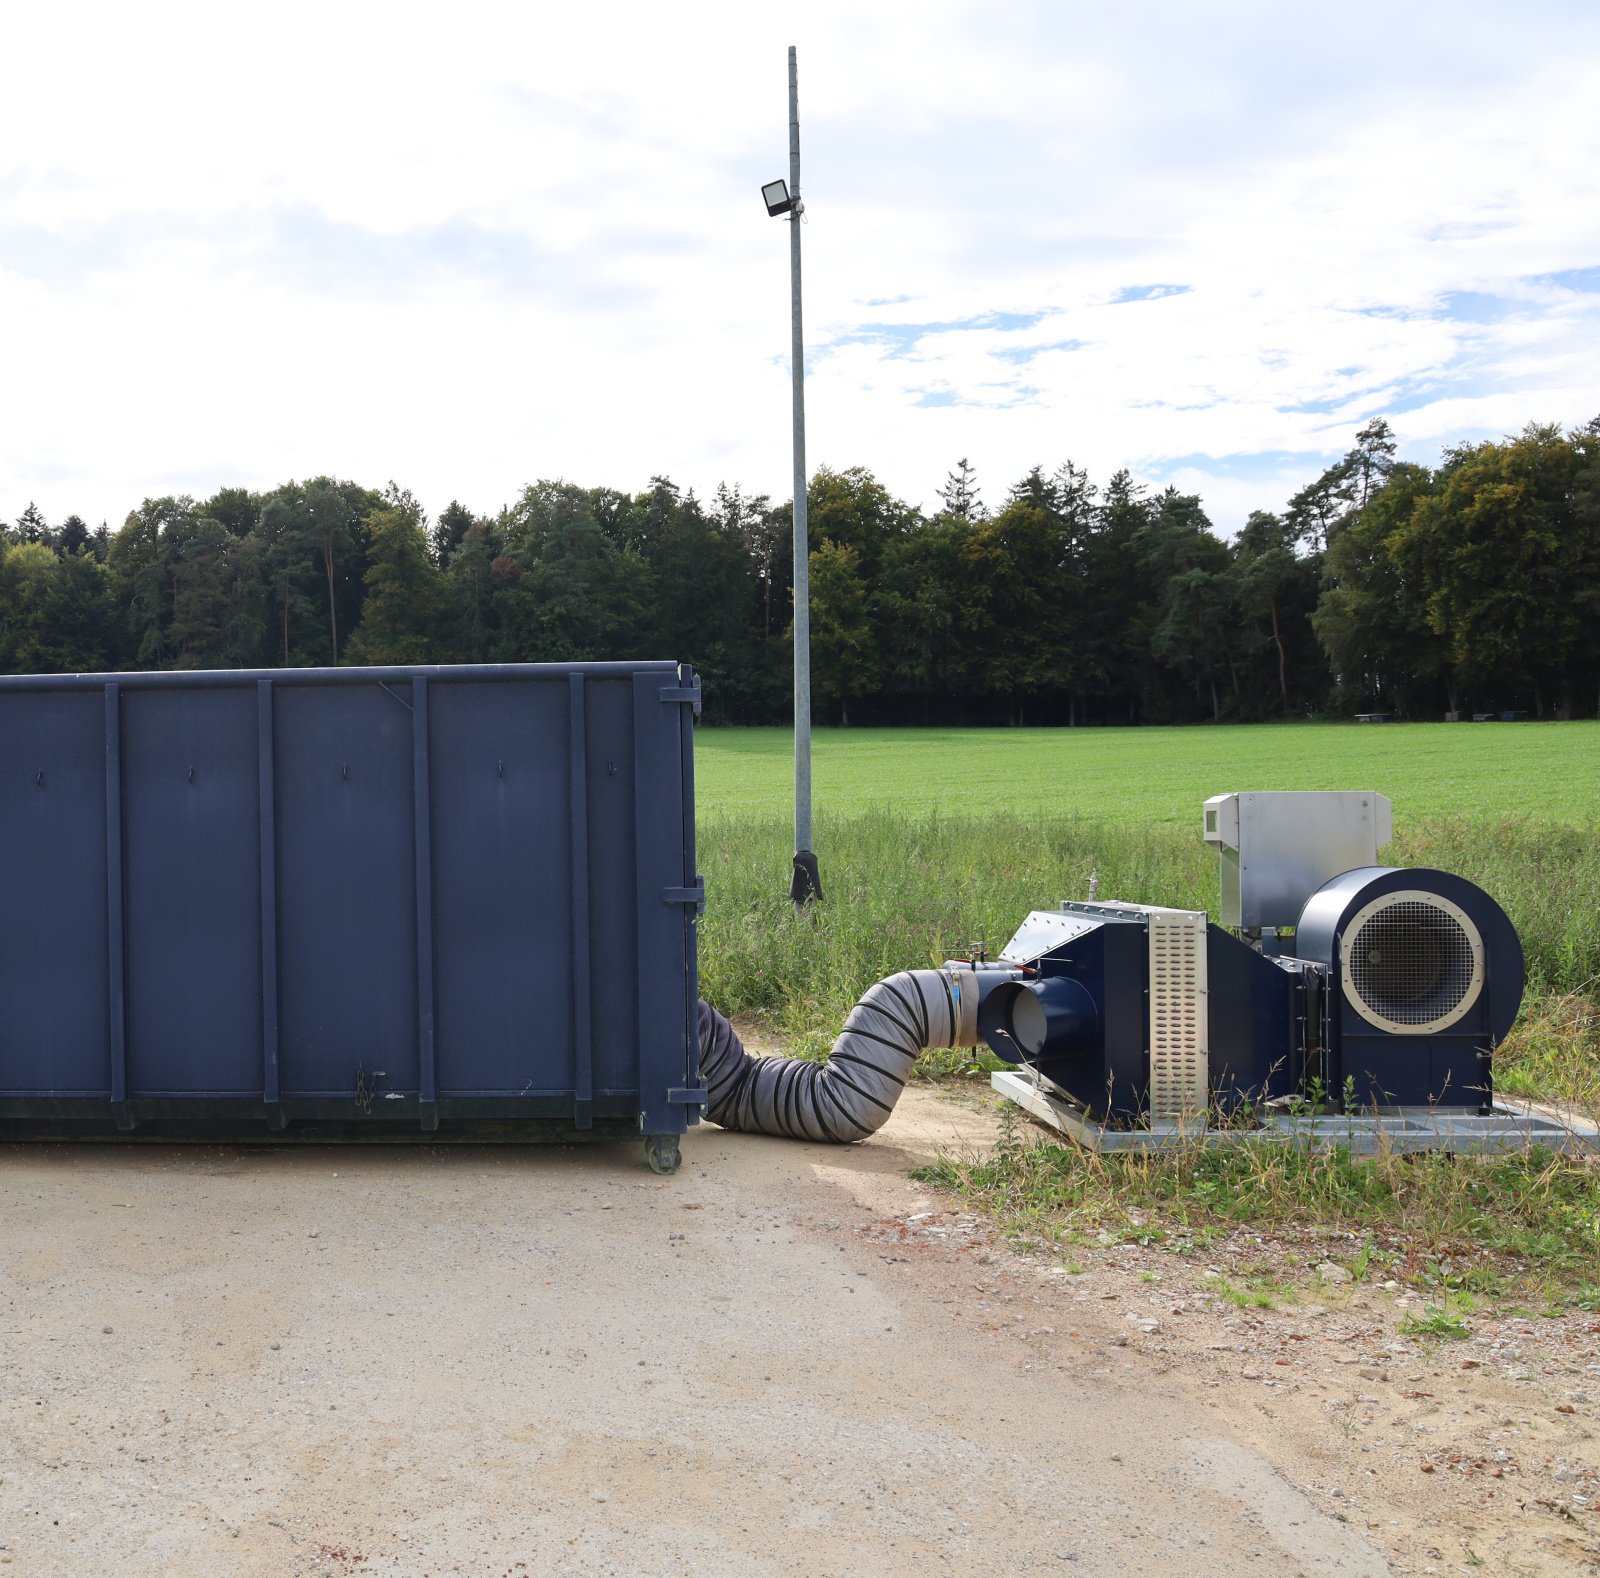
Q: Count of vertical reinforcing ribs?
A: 4